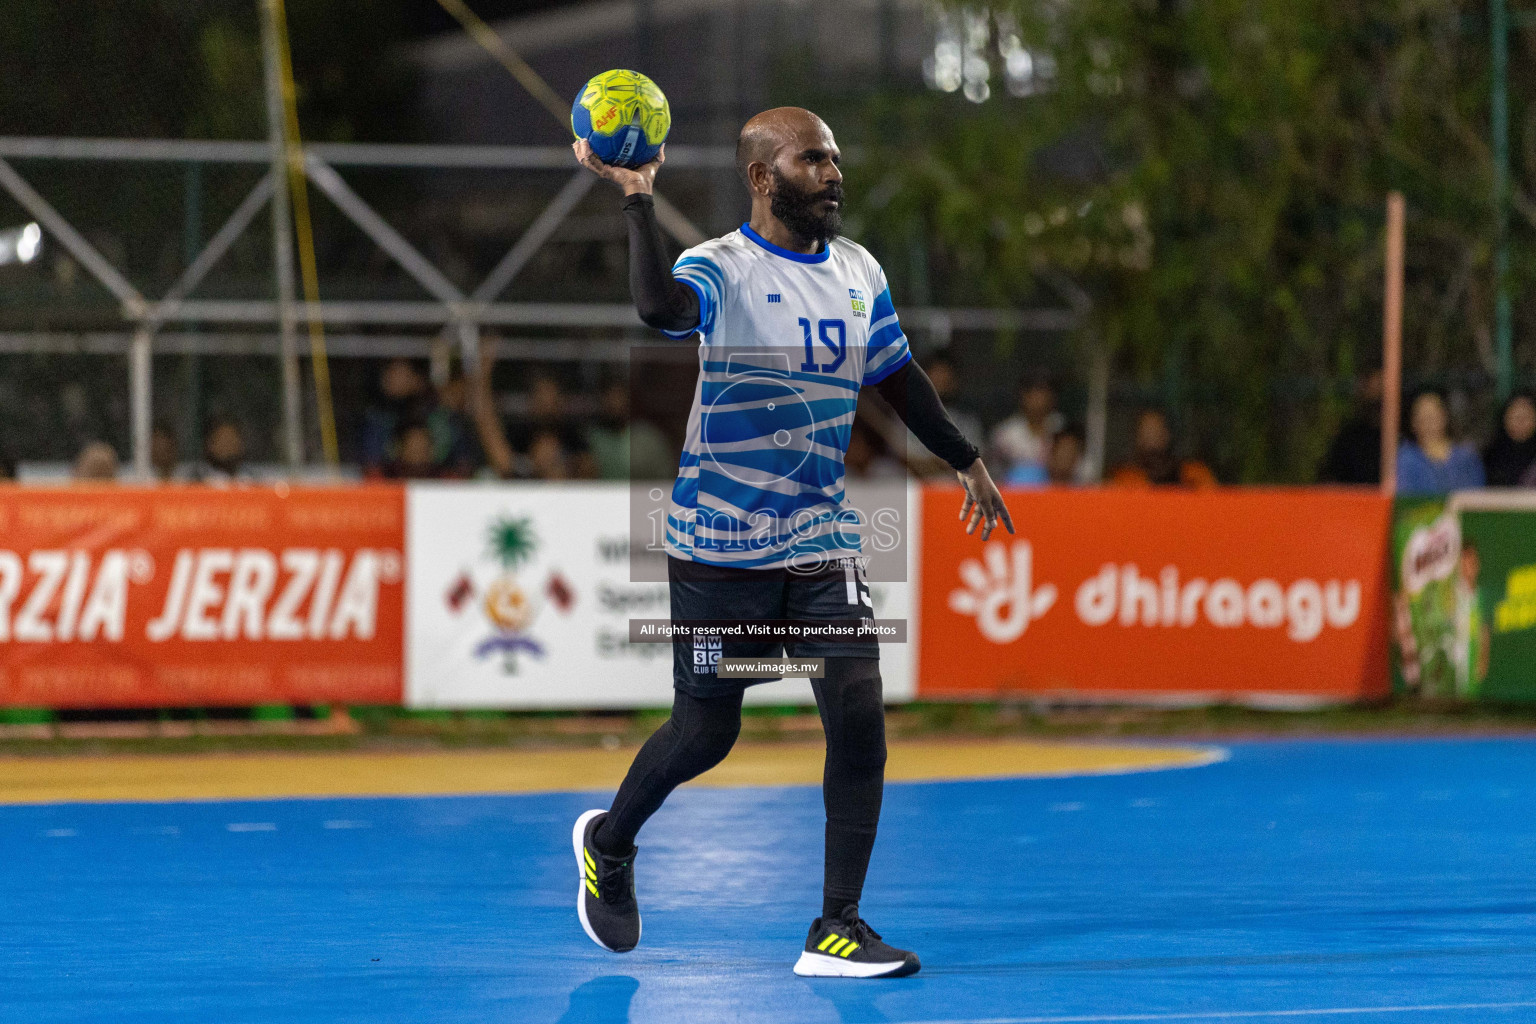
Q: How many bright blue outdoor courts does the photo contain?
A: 1